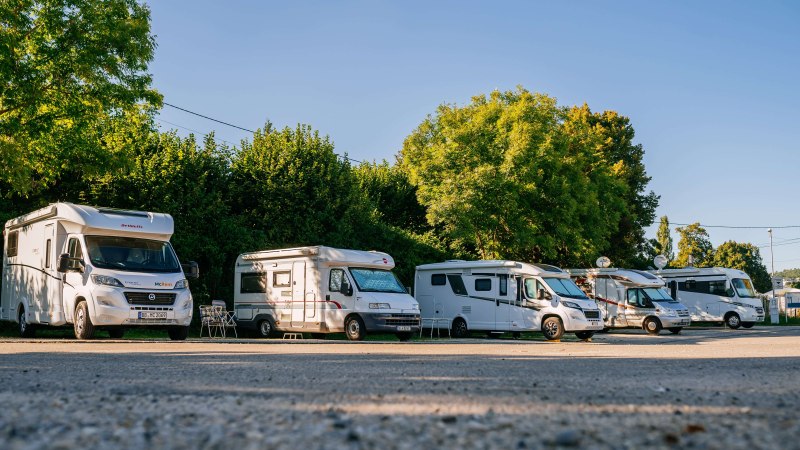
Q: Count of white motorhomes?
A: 5